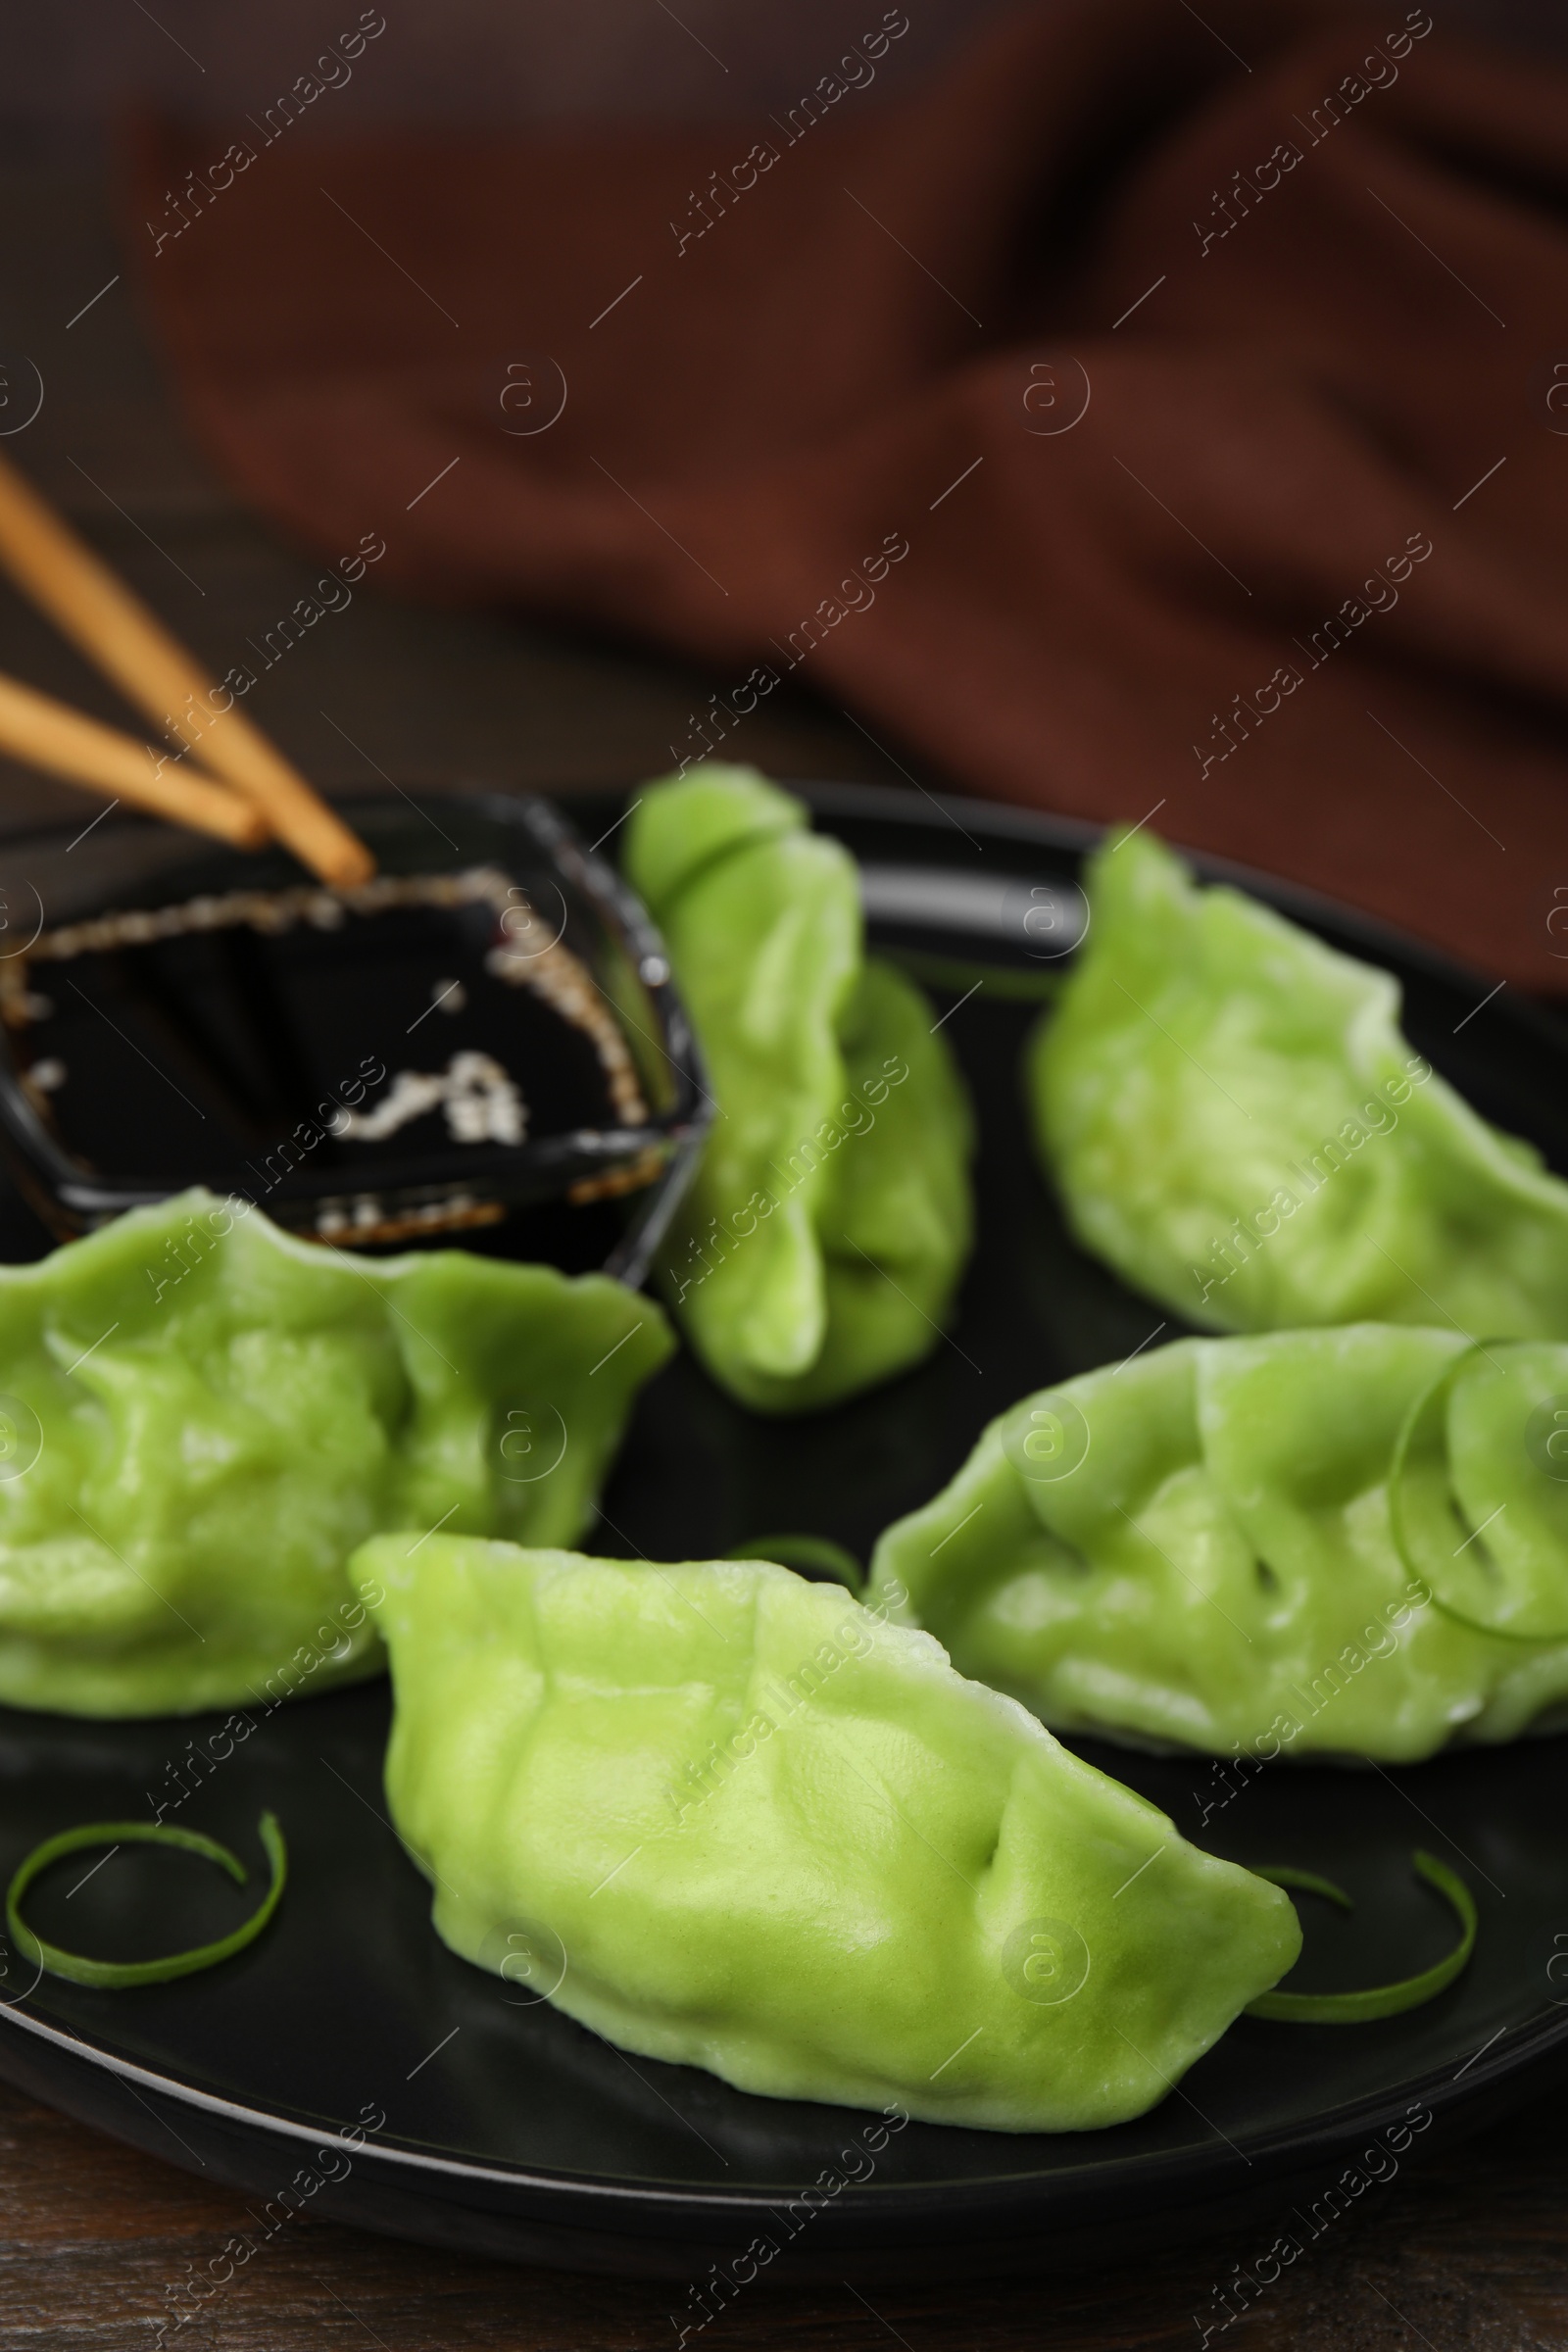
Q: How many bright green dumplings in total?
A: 5